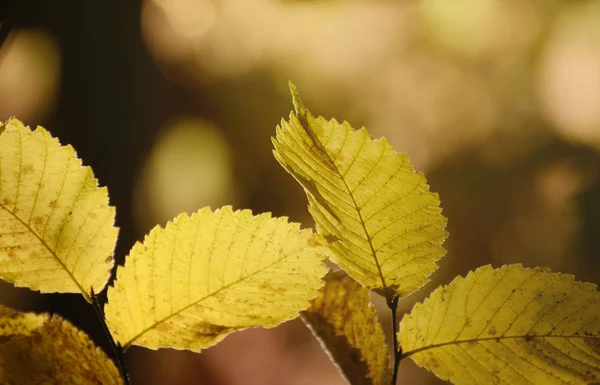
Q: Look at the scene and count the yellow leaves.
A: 6